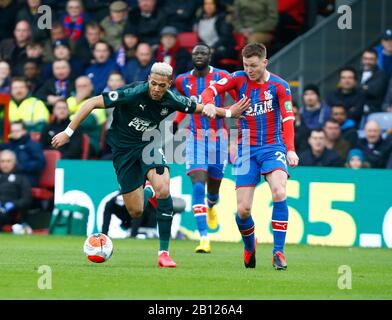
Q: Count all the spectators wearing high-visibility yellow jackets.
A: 2